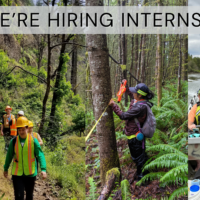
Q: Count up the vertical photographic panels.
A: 3